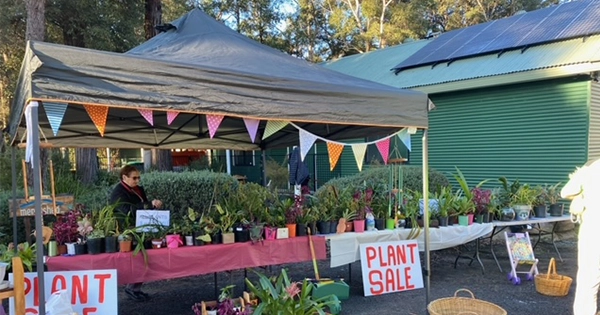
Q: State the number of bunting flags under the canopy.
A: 12